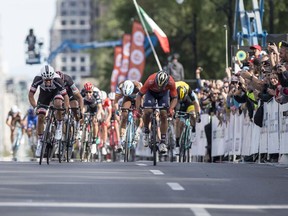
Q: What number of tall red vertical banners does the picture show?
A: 3